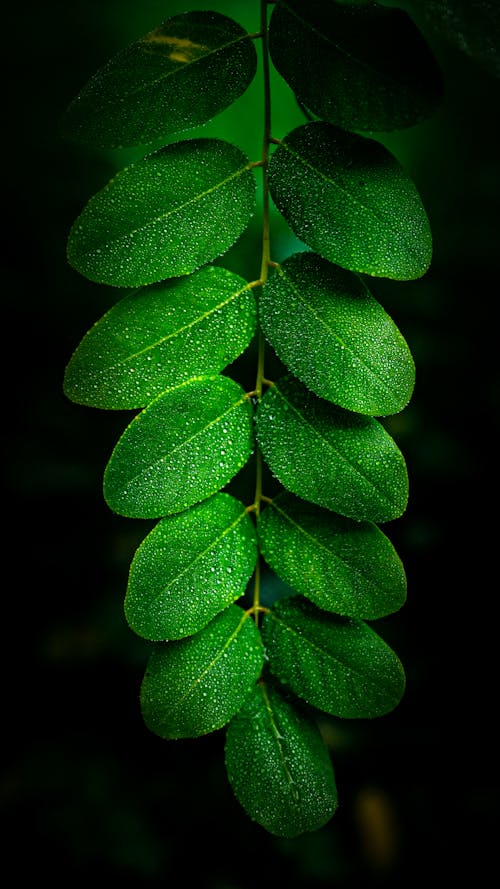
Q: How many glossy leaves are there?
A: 13